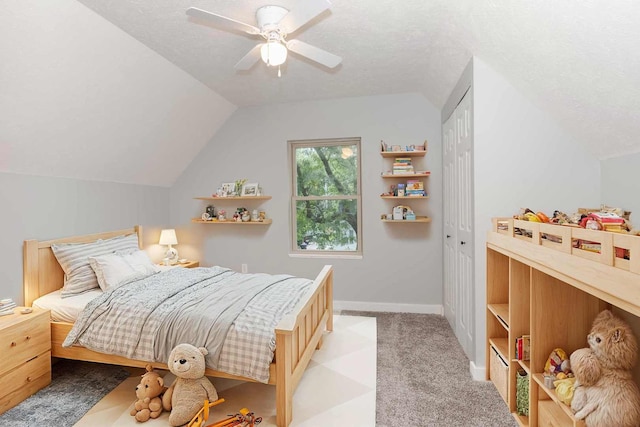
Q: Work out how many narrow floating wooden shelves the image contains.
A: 6